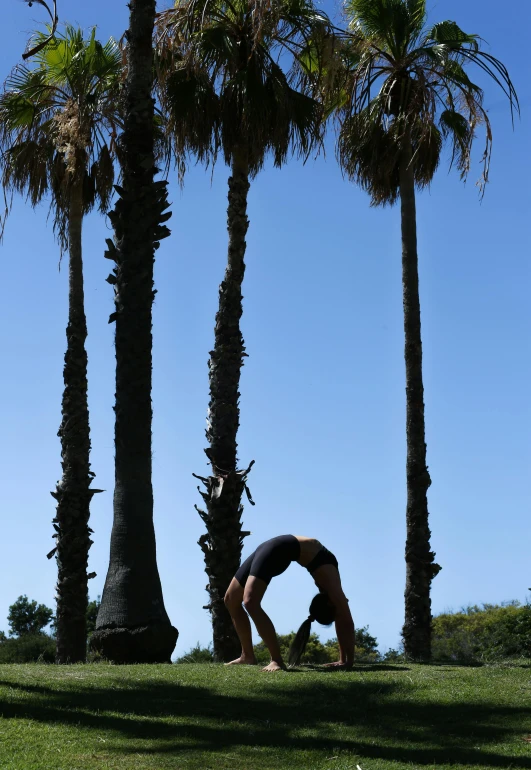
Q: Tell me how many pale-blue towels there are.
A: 0